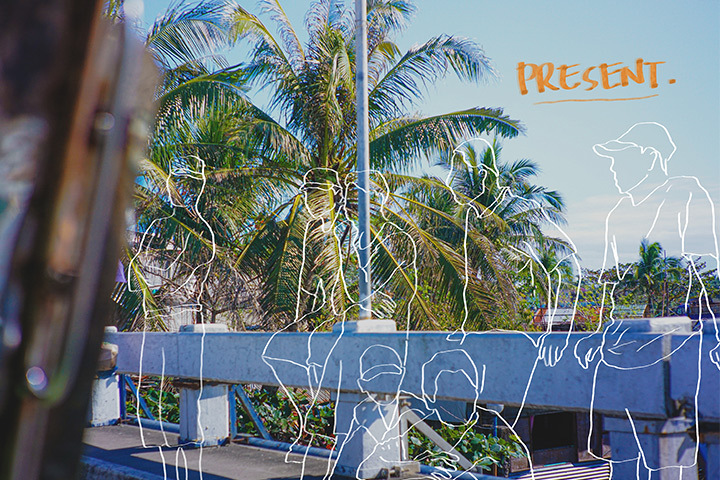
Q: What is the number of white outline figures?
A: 7